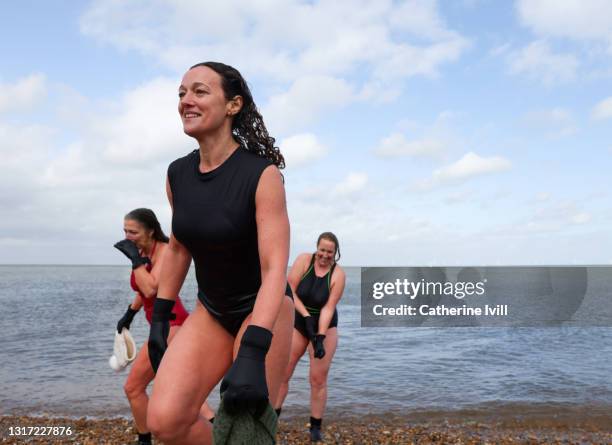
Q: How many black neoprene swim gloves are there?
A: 6